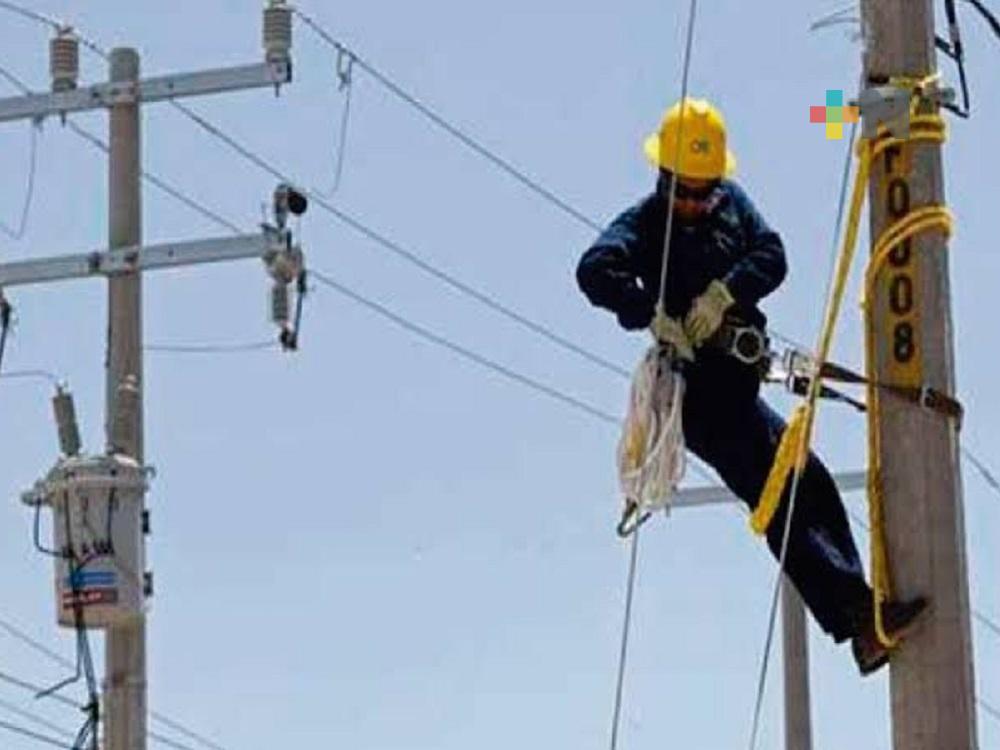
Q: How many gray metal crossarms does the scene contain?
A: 3